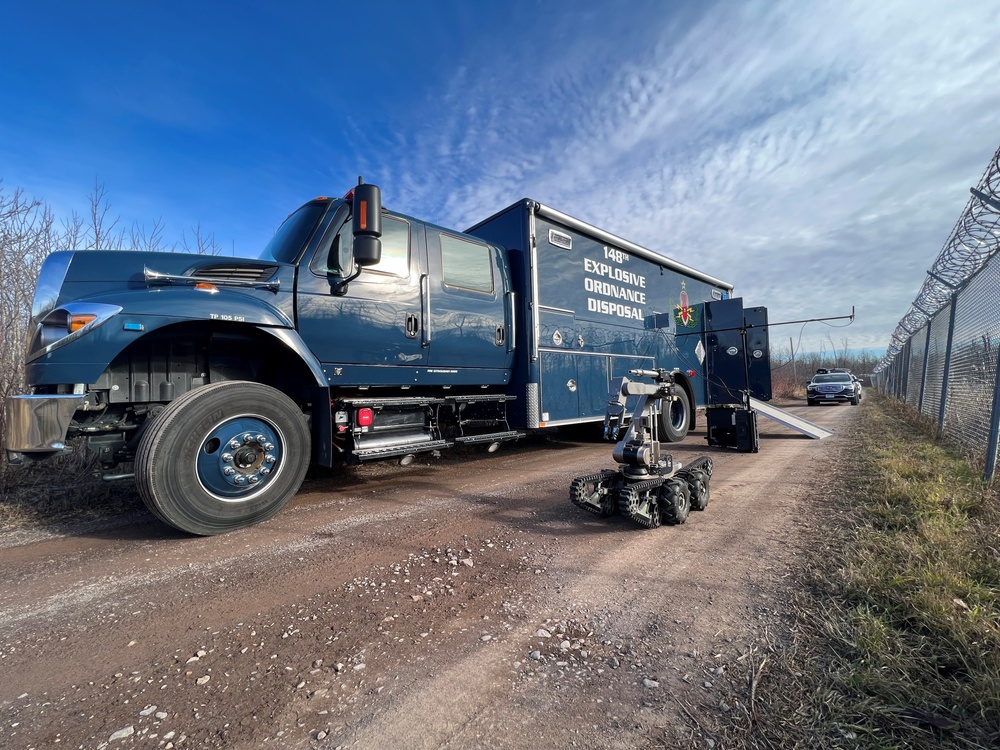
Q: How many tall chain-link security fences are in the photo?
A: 1